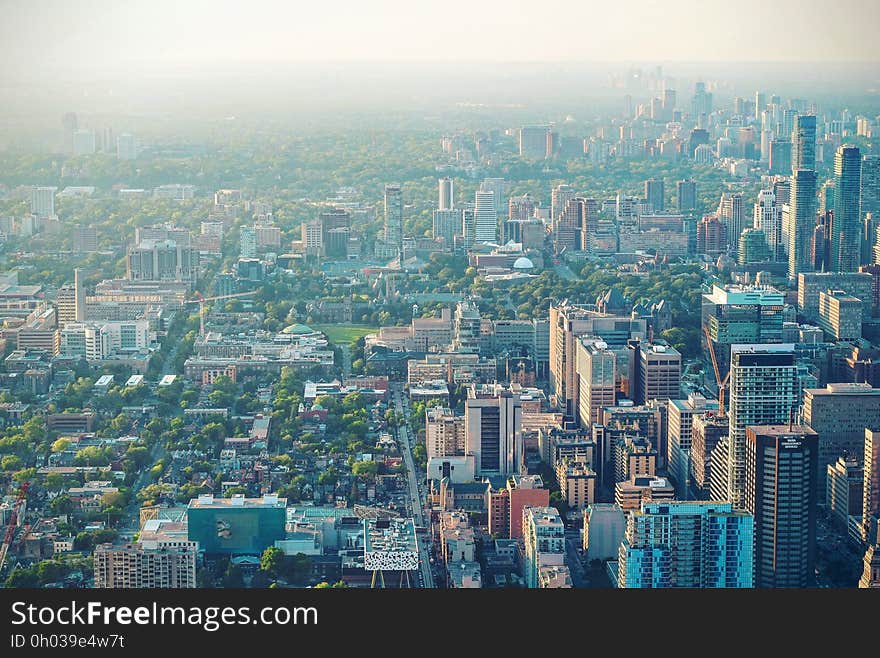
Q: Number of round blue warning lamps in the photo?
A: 0